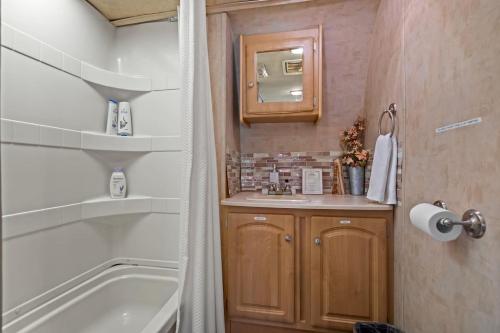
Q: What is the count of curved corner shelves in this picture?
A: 3